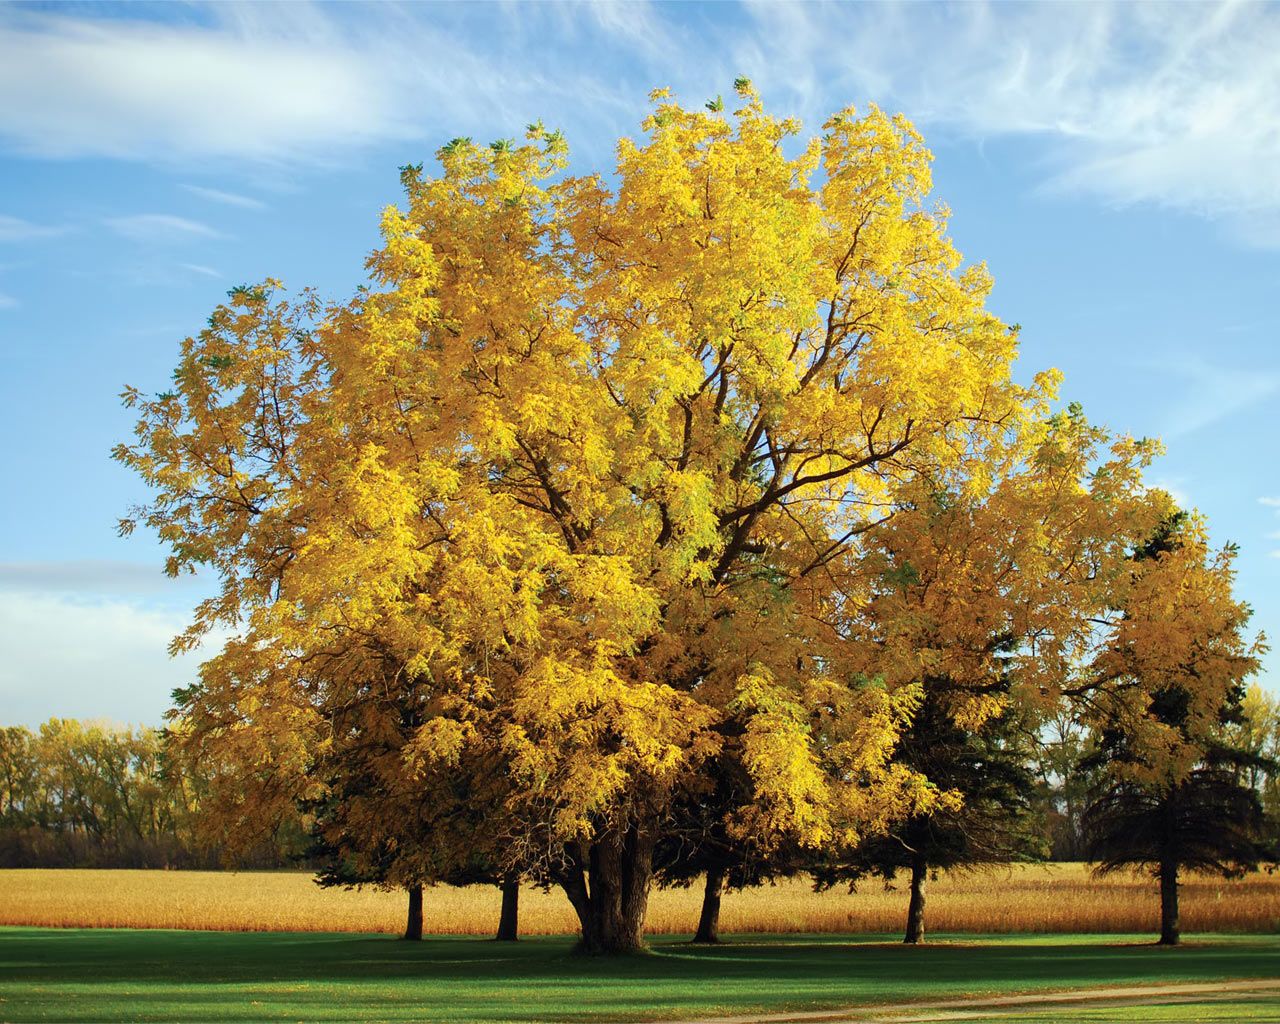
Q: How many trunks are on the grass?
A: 6